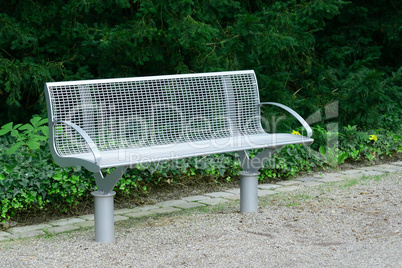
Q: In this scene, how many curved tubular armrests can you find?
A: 2